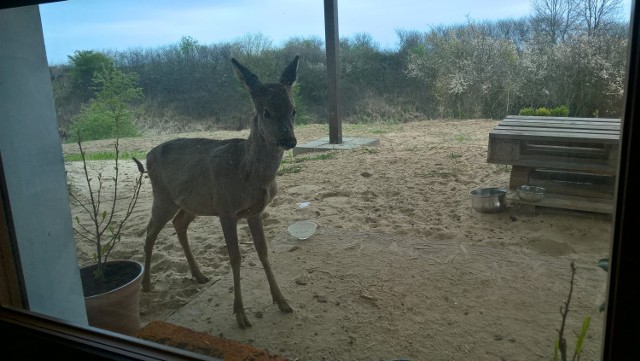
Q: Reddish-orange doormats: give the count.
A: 1